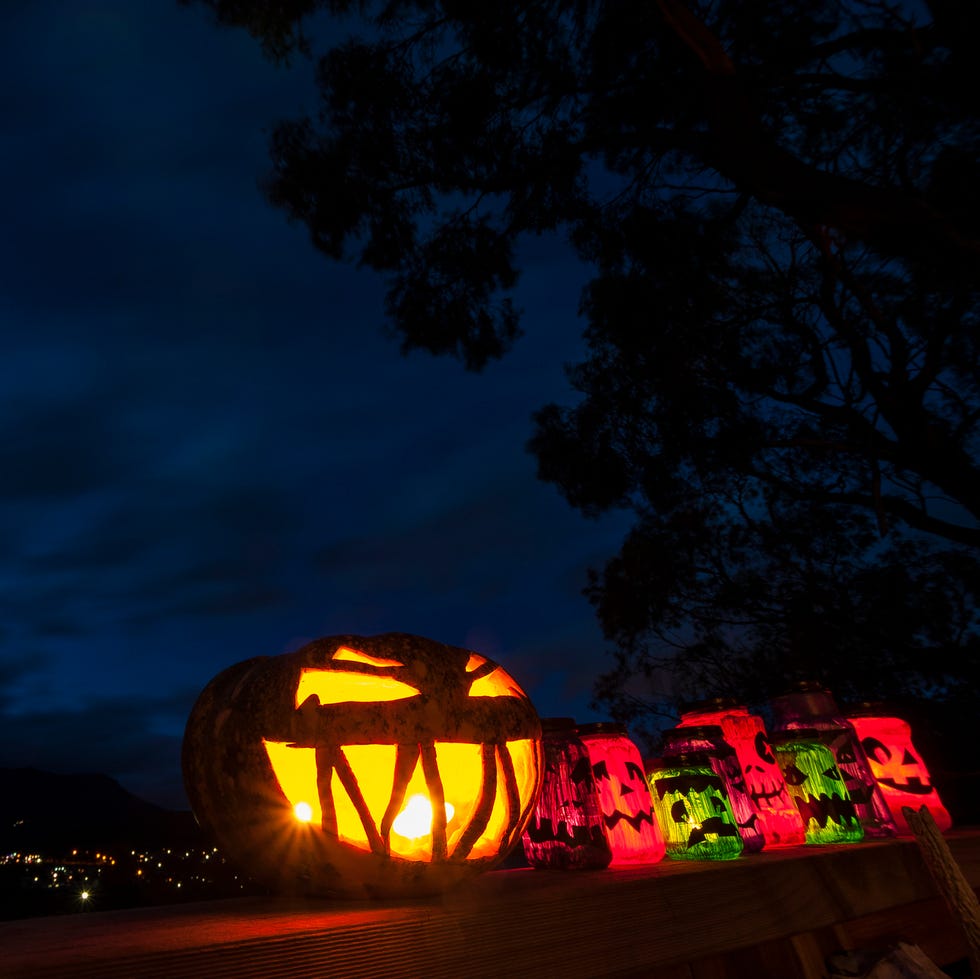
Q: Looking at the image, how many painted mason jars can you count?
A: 8